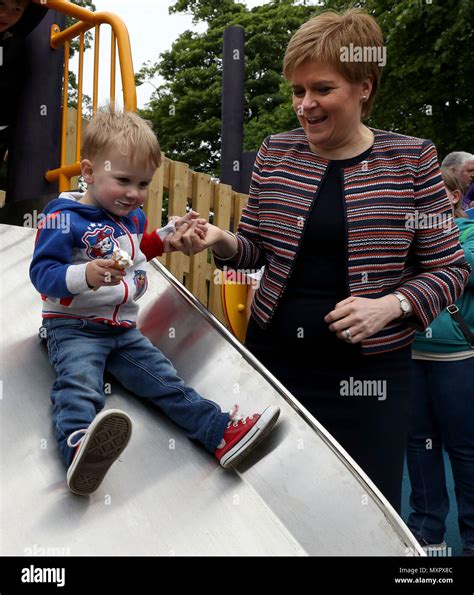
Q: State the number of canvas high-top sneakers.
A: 2